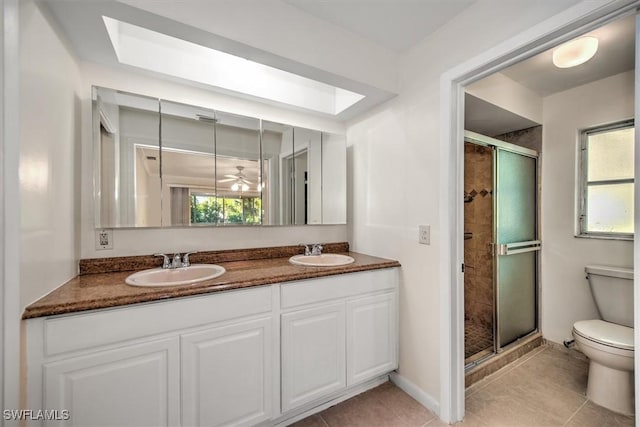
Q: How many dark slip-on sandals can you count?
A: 0